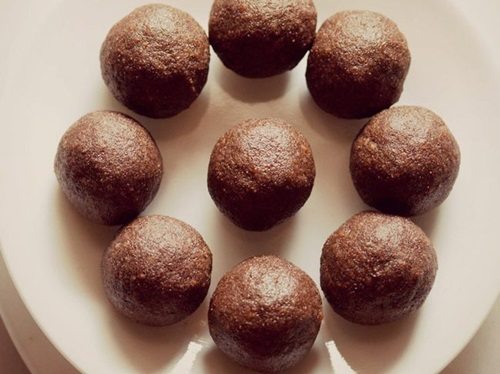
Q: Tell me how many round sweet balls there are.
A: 9